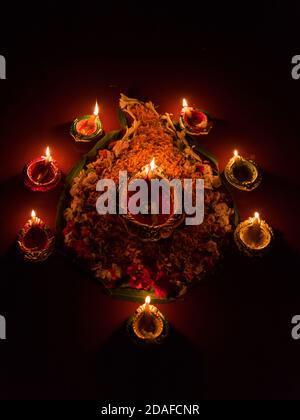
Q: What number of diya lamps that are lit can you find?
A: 8